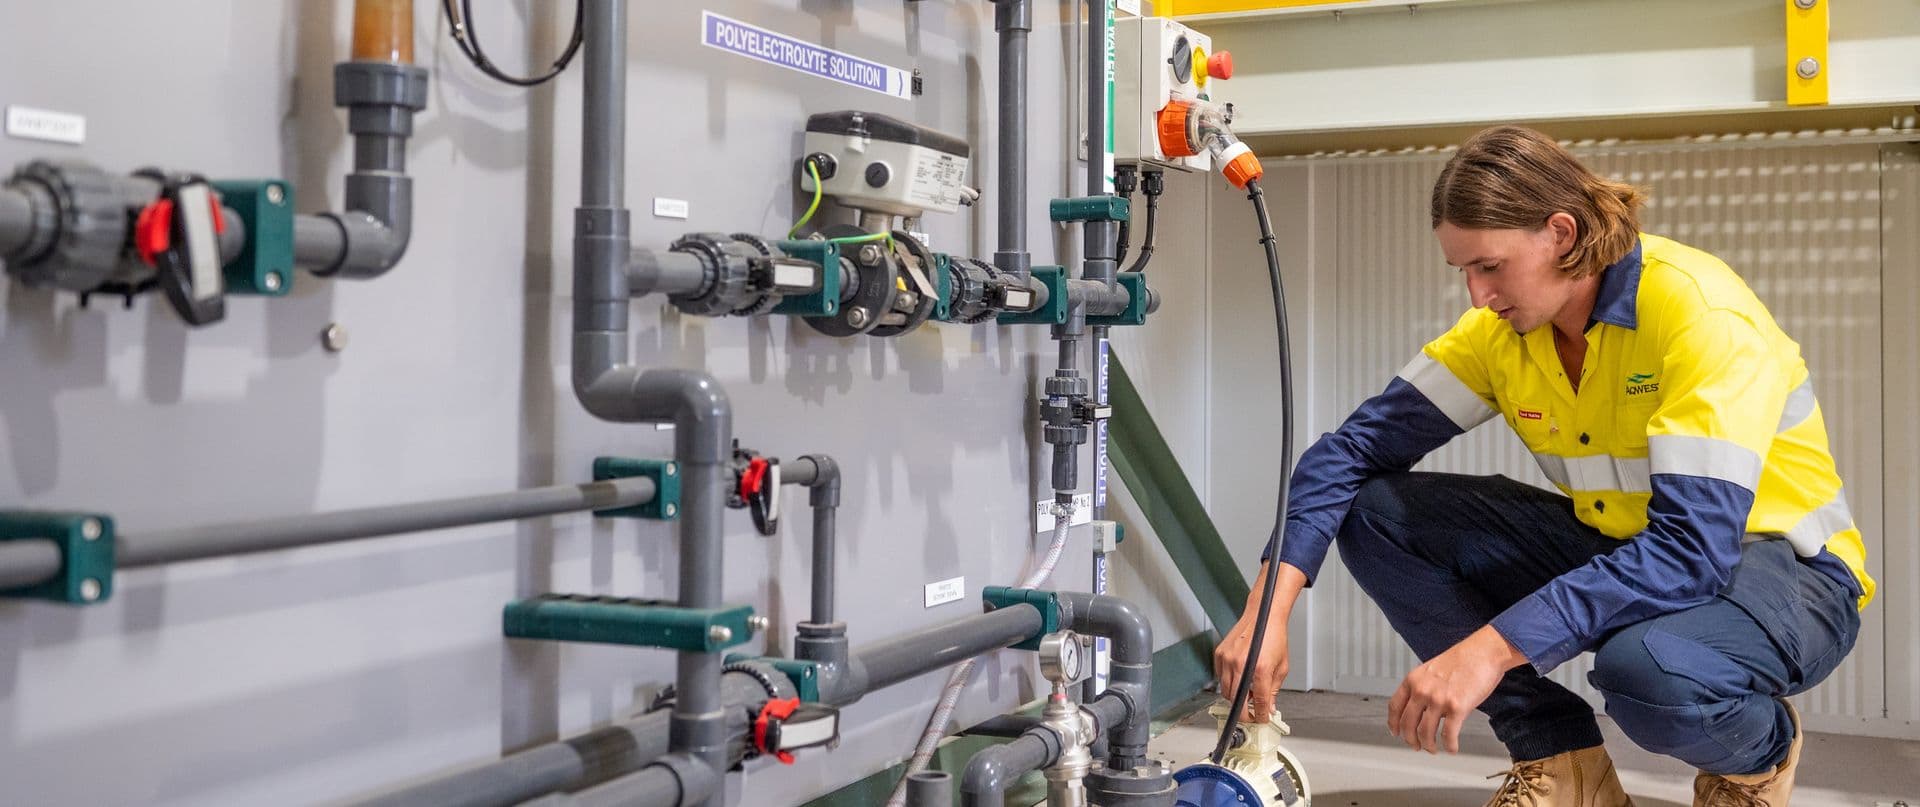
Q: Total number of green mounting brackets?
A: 11